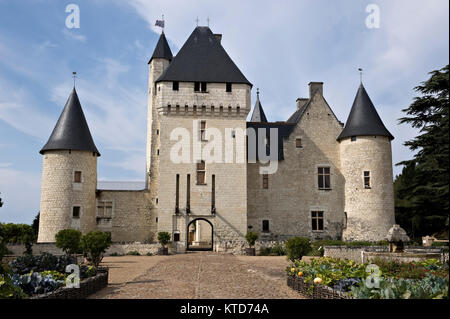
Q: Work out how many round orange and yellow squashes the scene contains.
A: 3